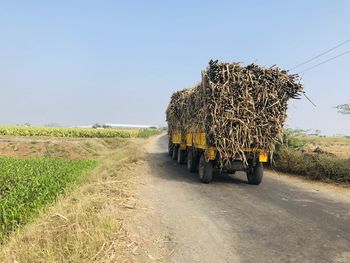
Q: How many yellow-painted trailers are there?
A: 2